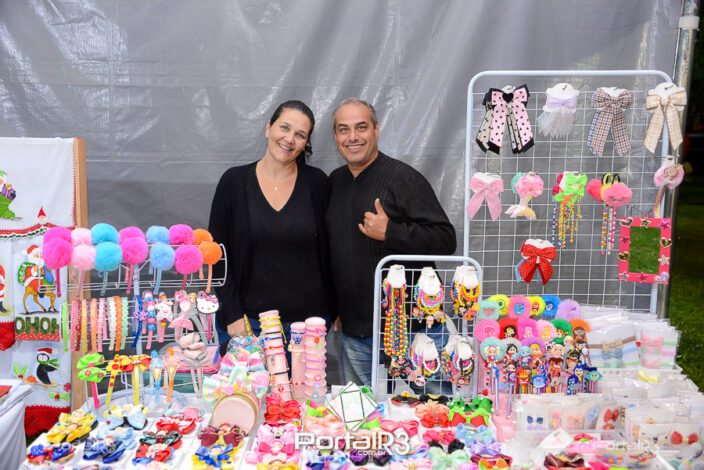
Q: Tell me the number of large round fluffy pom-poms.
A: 14